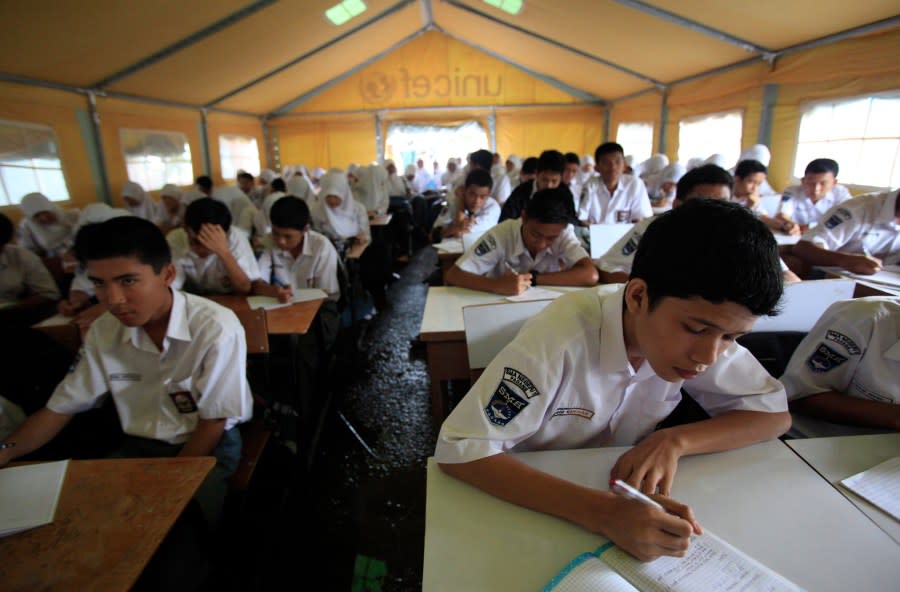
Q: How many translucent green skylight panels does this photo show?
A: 2